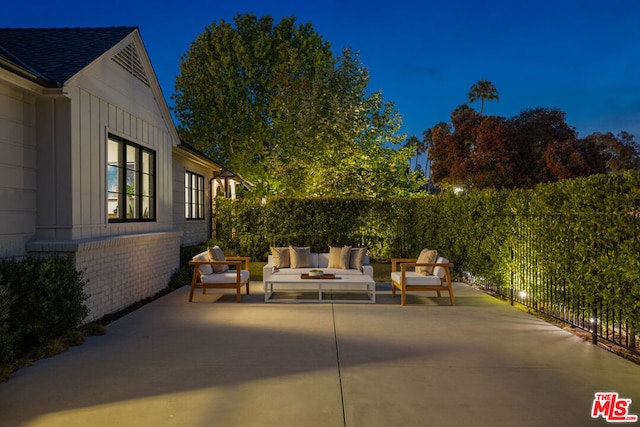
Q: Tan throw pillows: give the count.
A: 6